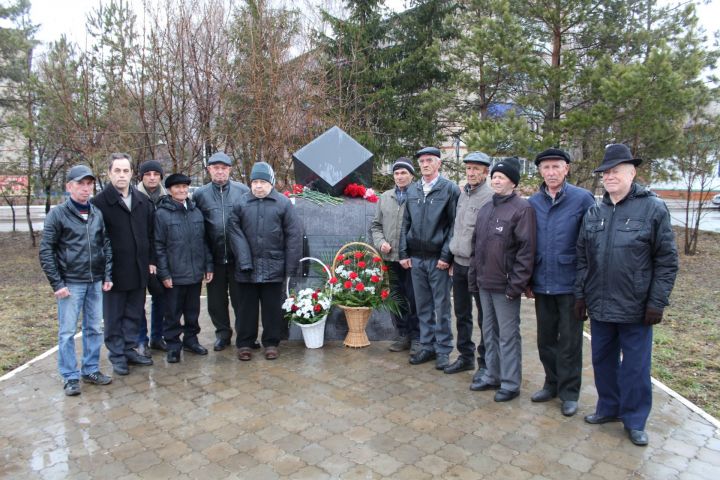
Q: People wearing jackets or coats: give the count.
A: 12